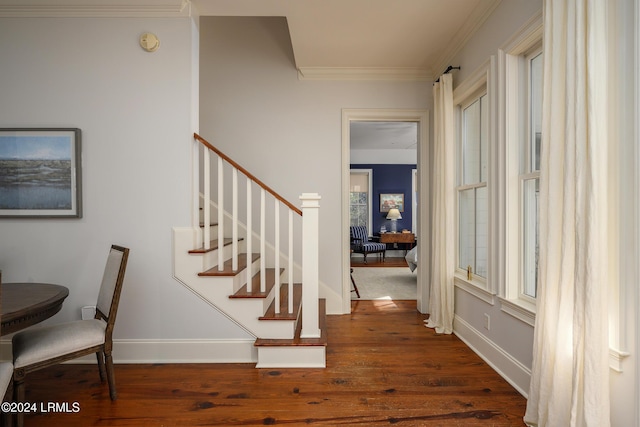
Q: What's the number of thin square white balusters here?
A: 7